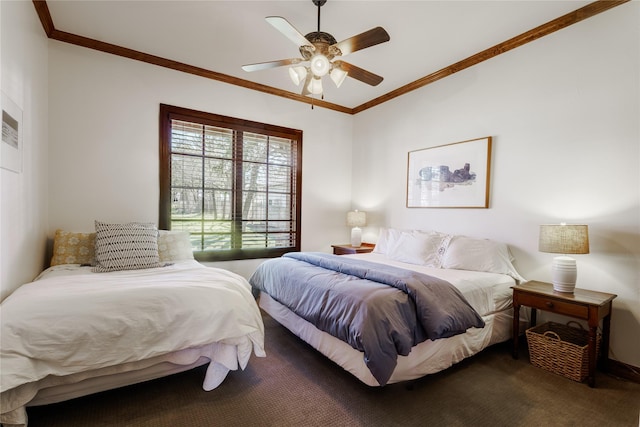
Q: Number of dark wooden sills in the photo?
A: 1